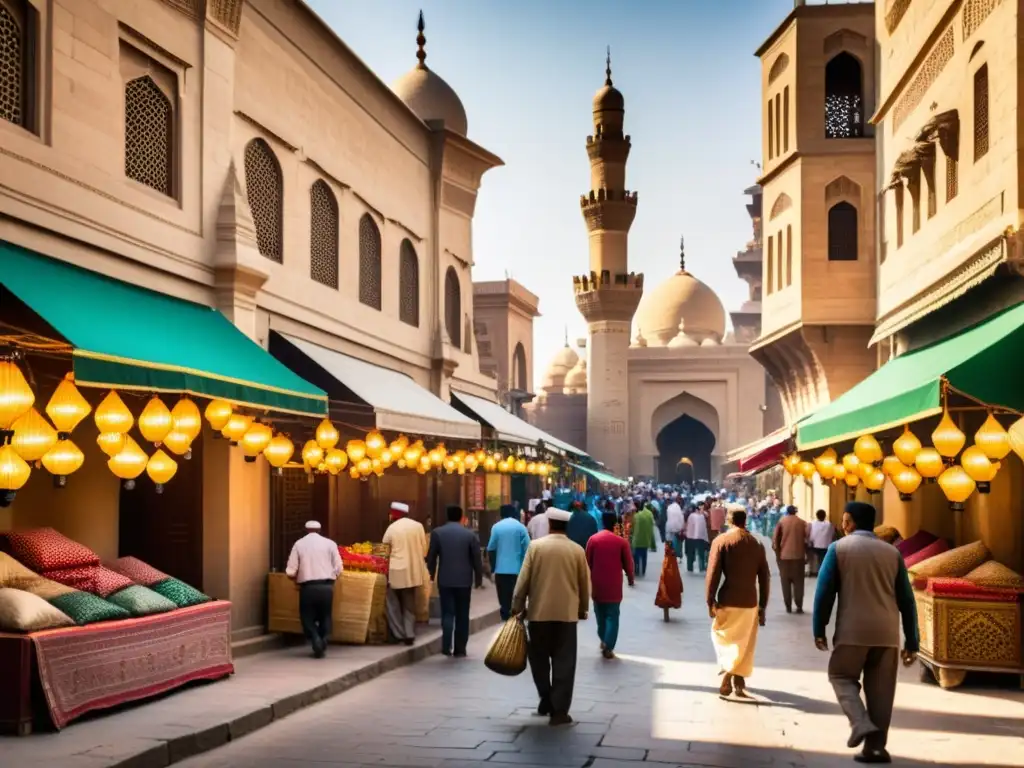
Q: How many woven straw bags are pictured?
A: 1